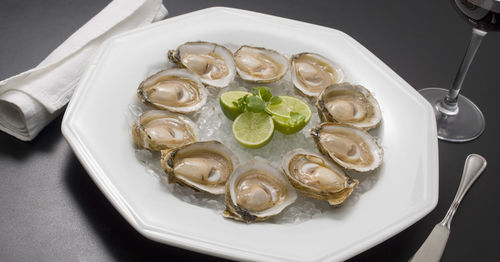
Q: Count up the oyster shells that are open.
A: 10